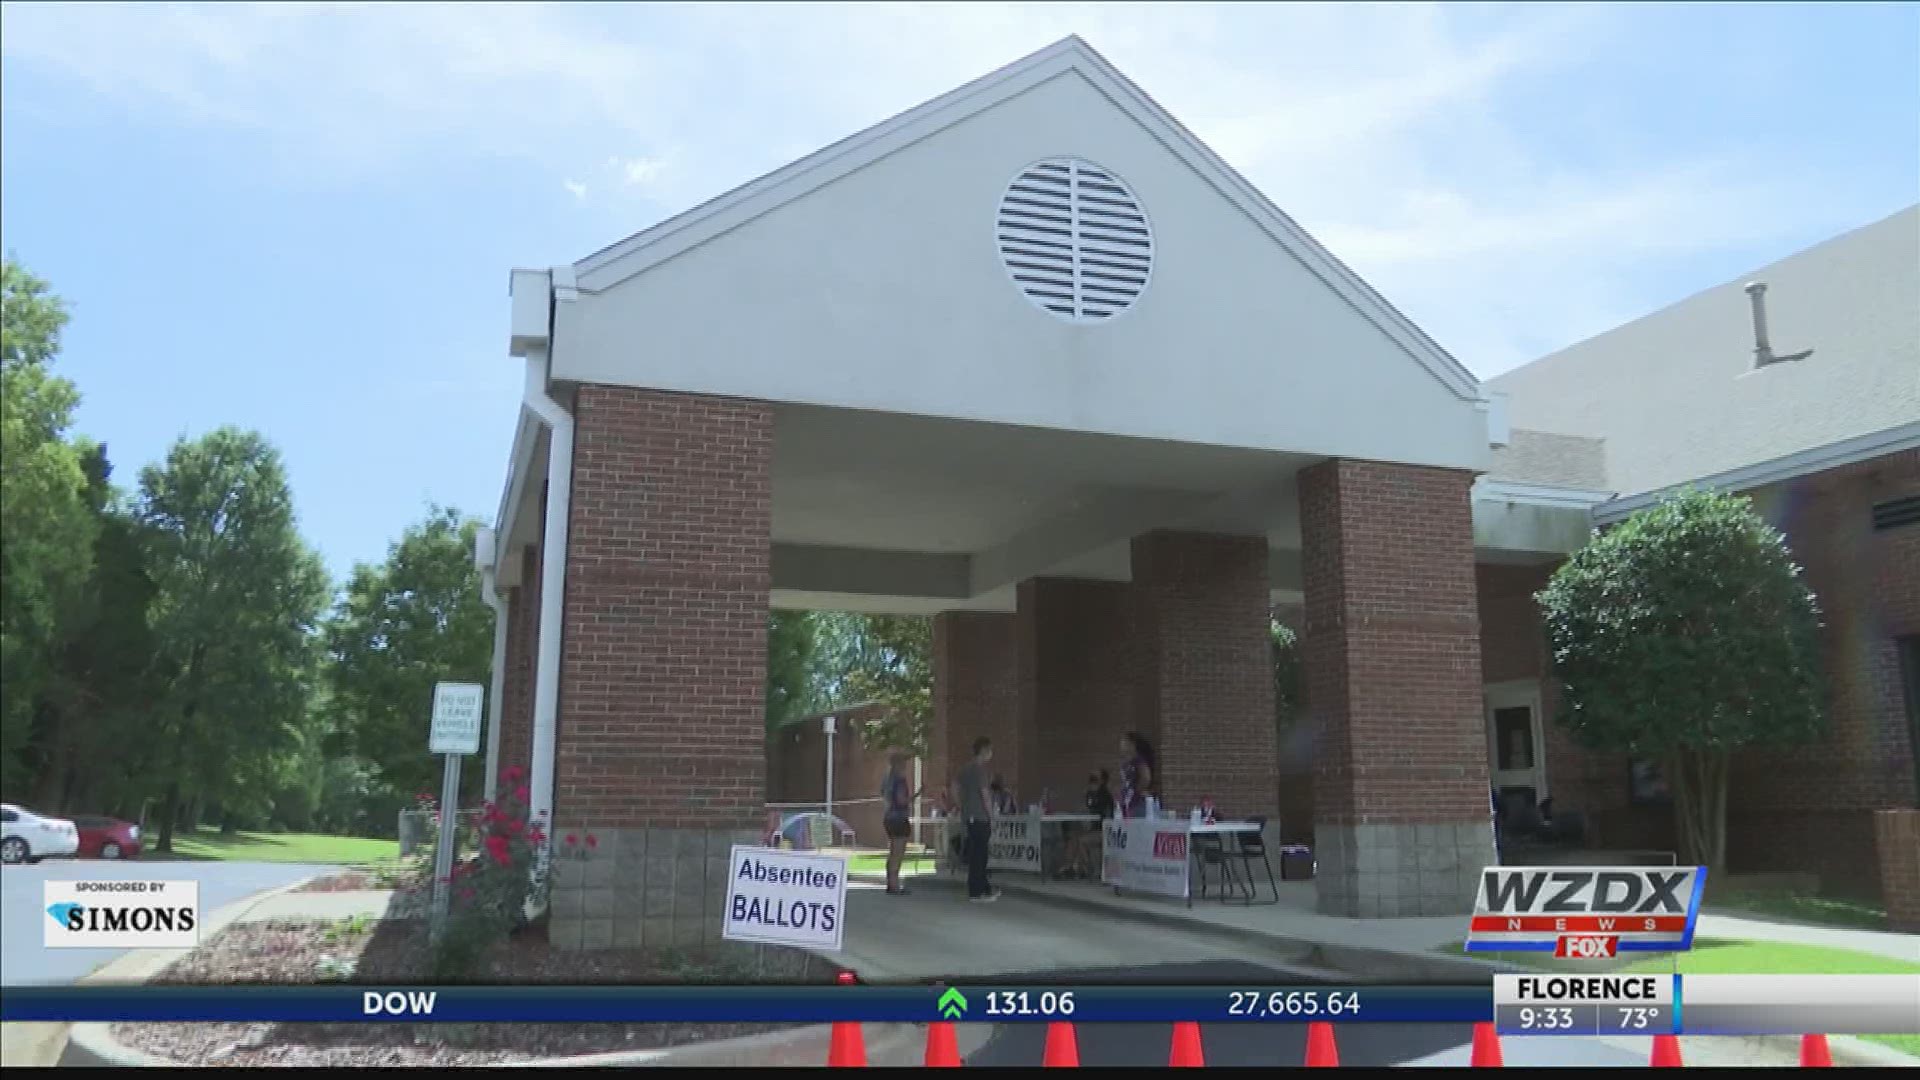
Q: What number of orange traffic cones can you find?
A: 8